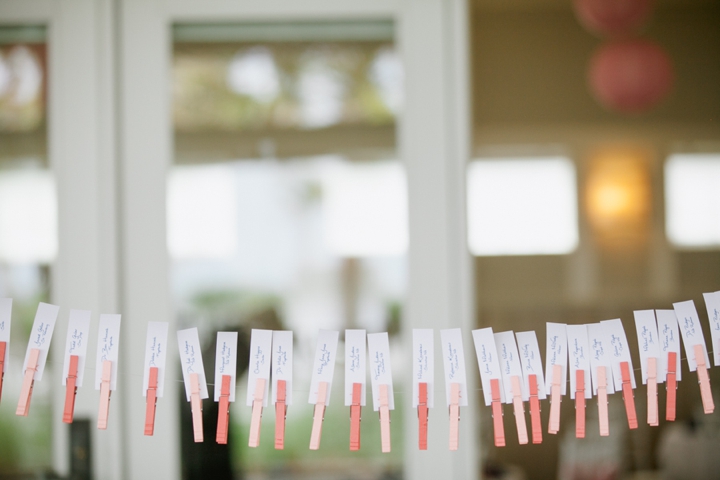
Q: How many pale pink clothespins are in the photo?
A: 12